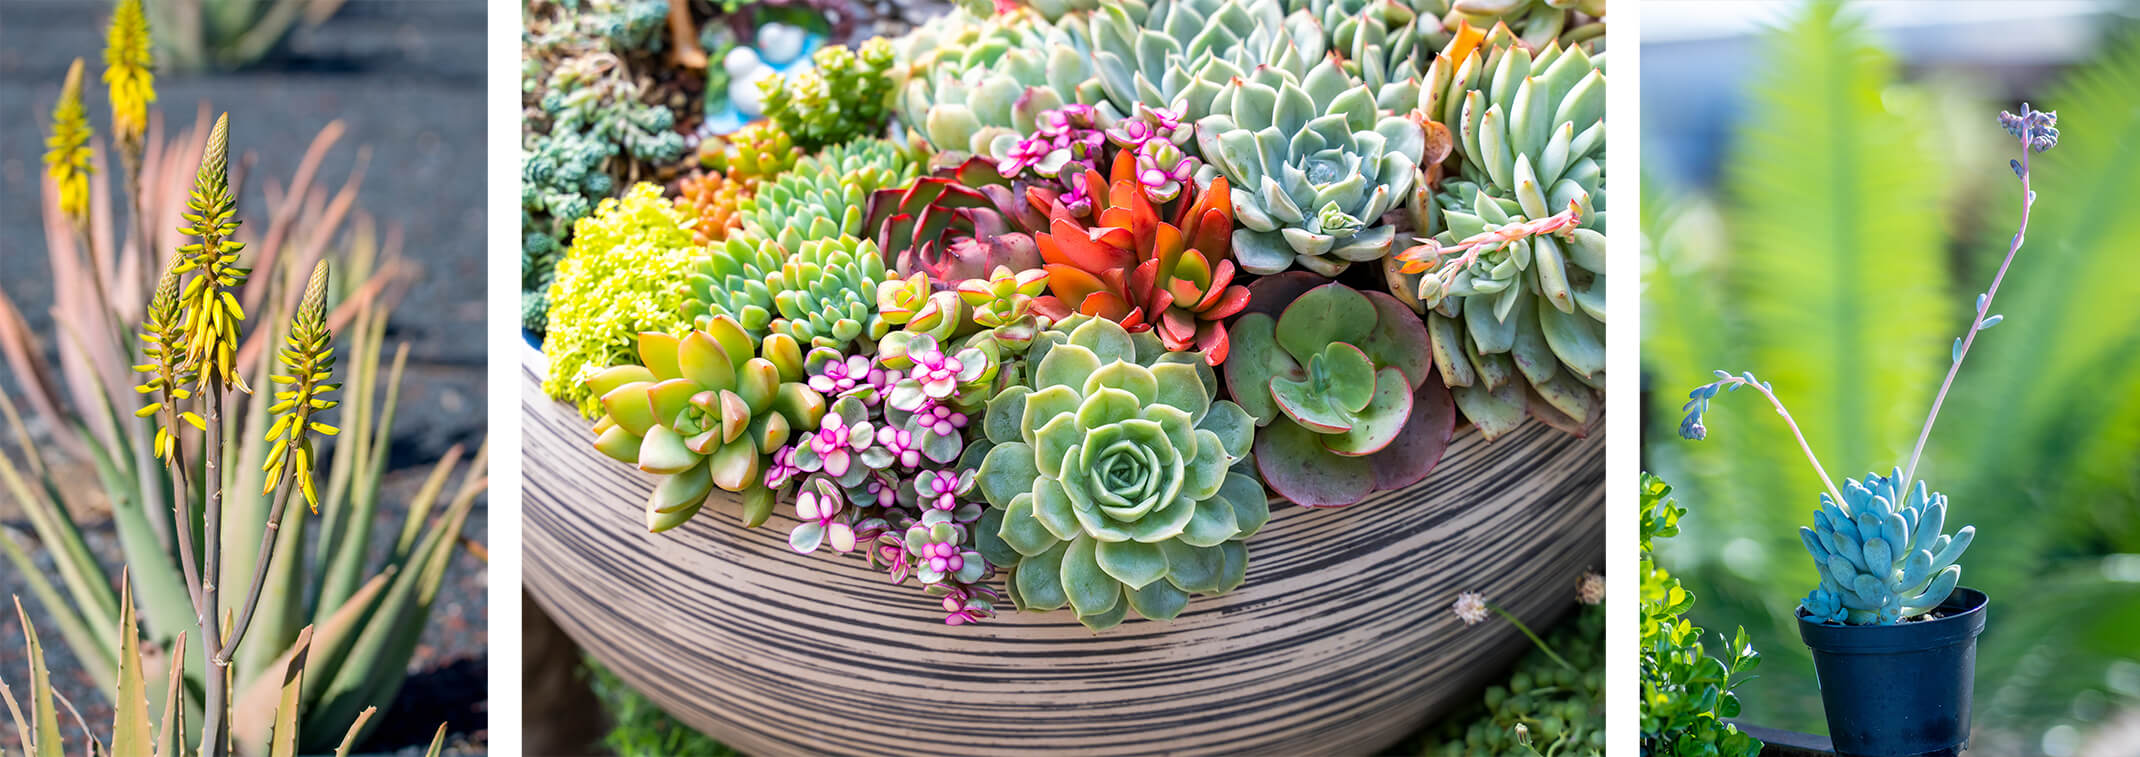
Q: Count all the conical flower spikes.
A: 5